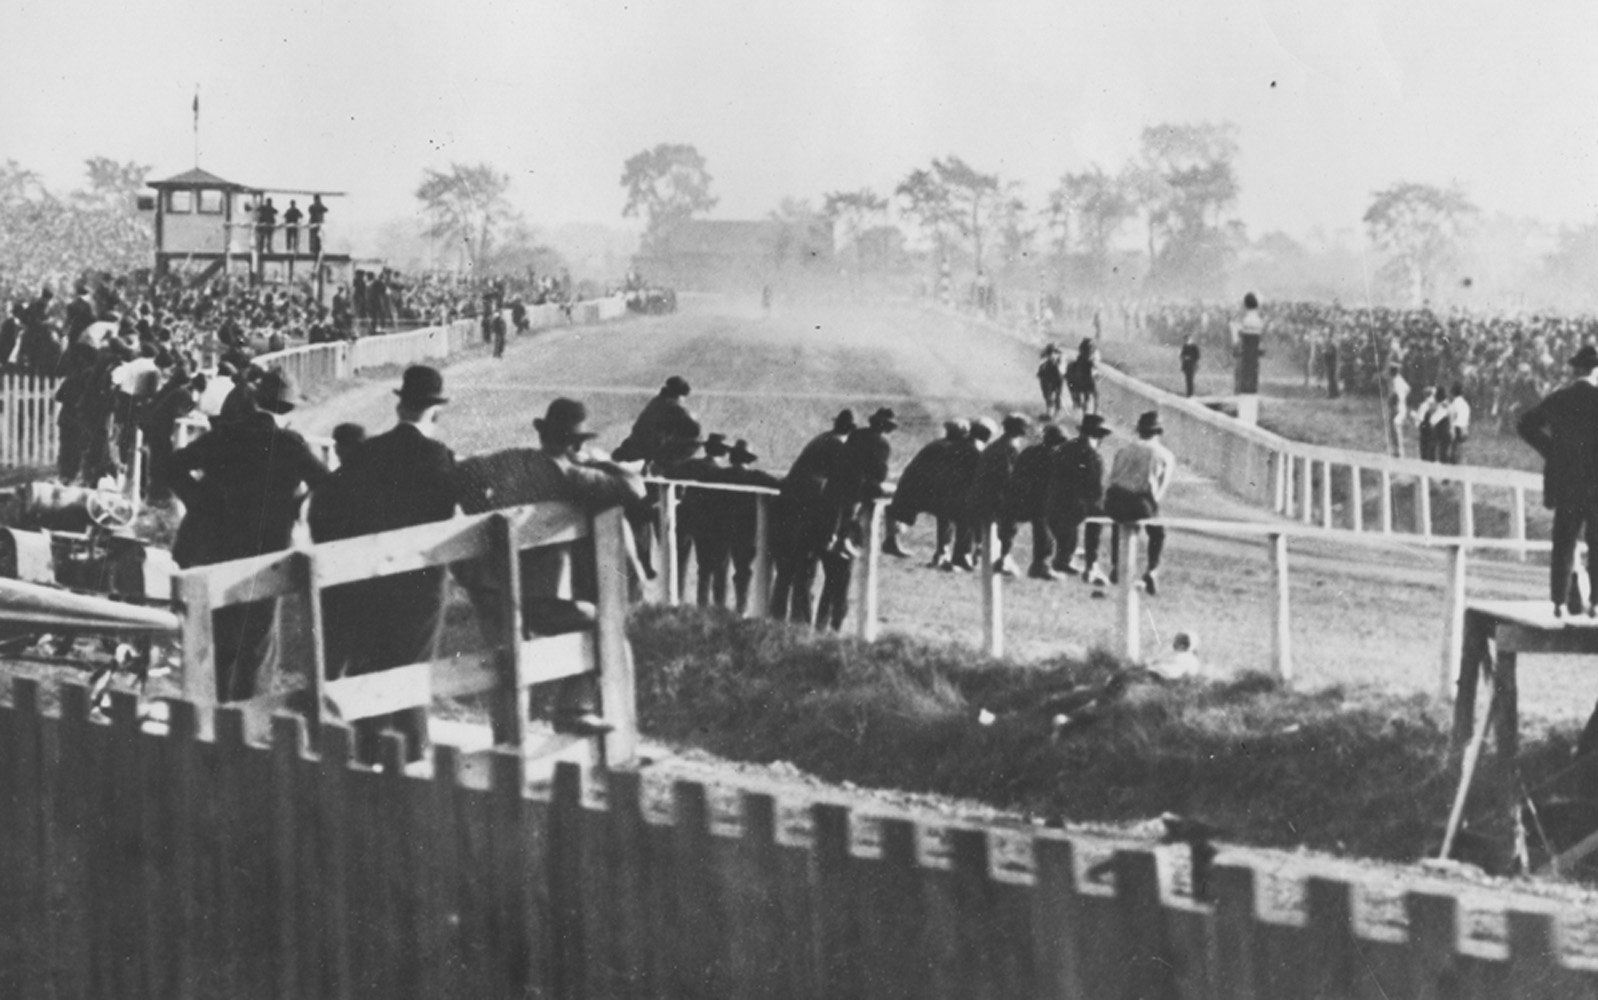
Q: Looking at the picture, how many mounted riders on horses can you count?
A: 2